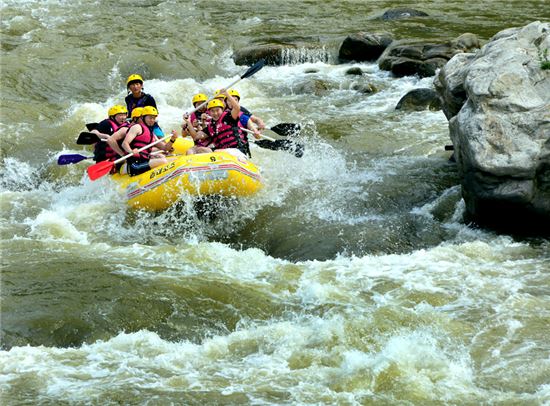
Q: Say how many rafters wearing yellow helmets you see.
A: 8